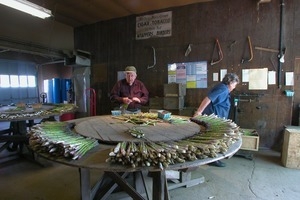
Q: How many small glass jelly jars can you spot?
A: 0